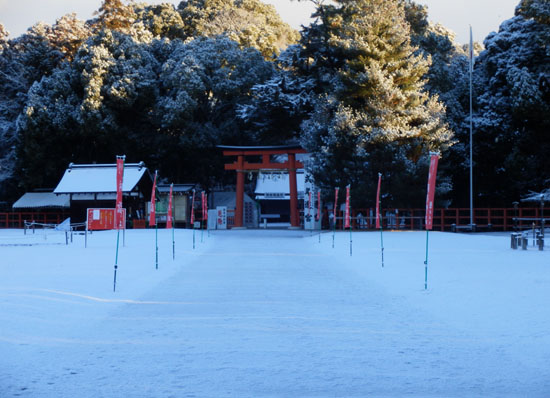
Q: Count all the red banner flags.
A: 12